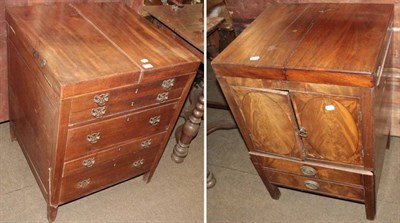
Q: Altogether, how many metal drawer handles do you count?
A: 12